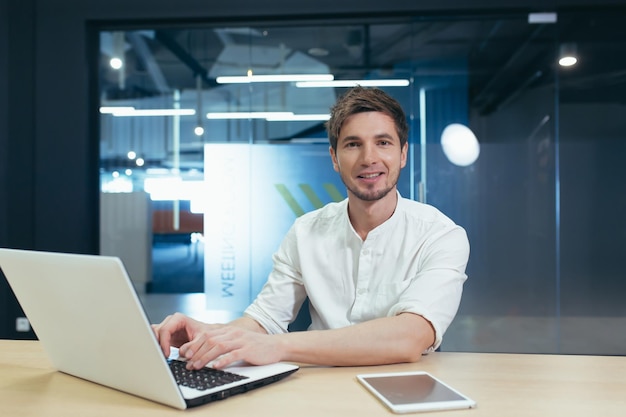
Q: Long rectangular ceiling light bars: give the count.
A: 6